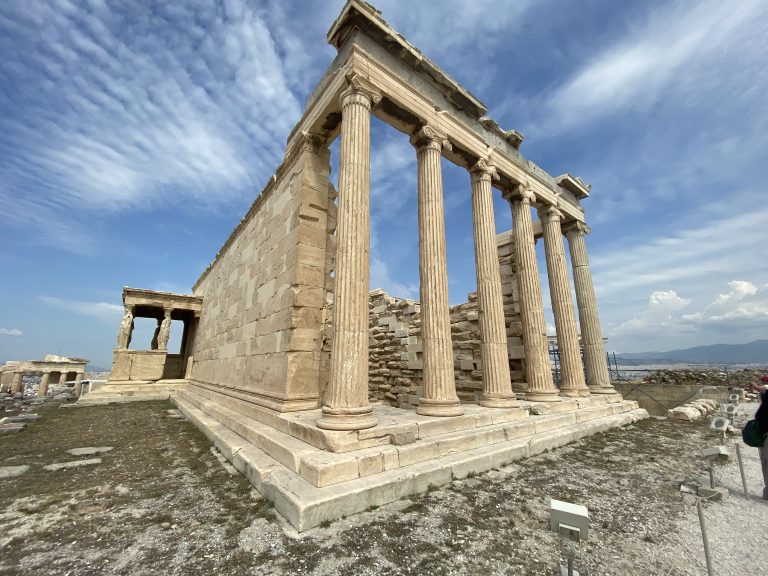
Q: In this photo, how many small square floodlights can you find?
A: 5